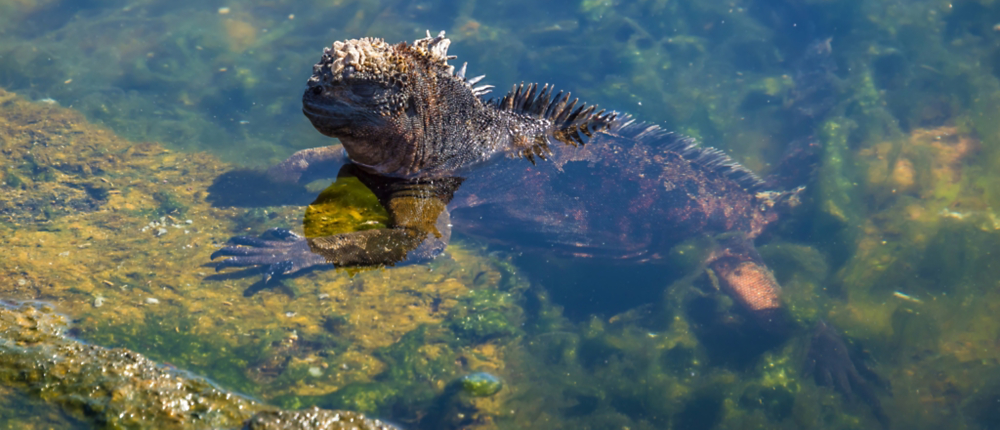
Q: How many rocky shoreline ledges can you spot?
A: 1